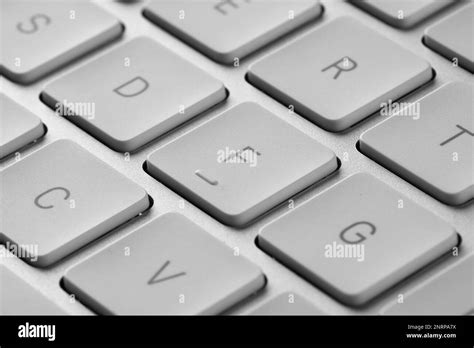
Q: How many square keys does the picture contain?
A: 15